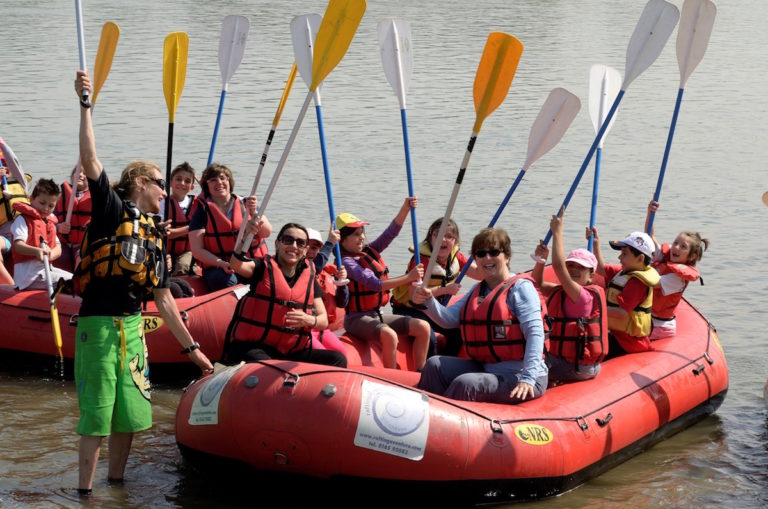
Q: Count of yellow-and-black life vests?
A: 4